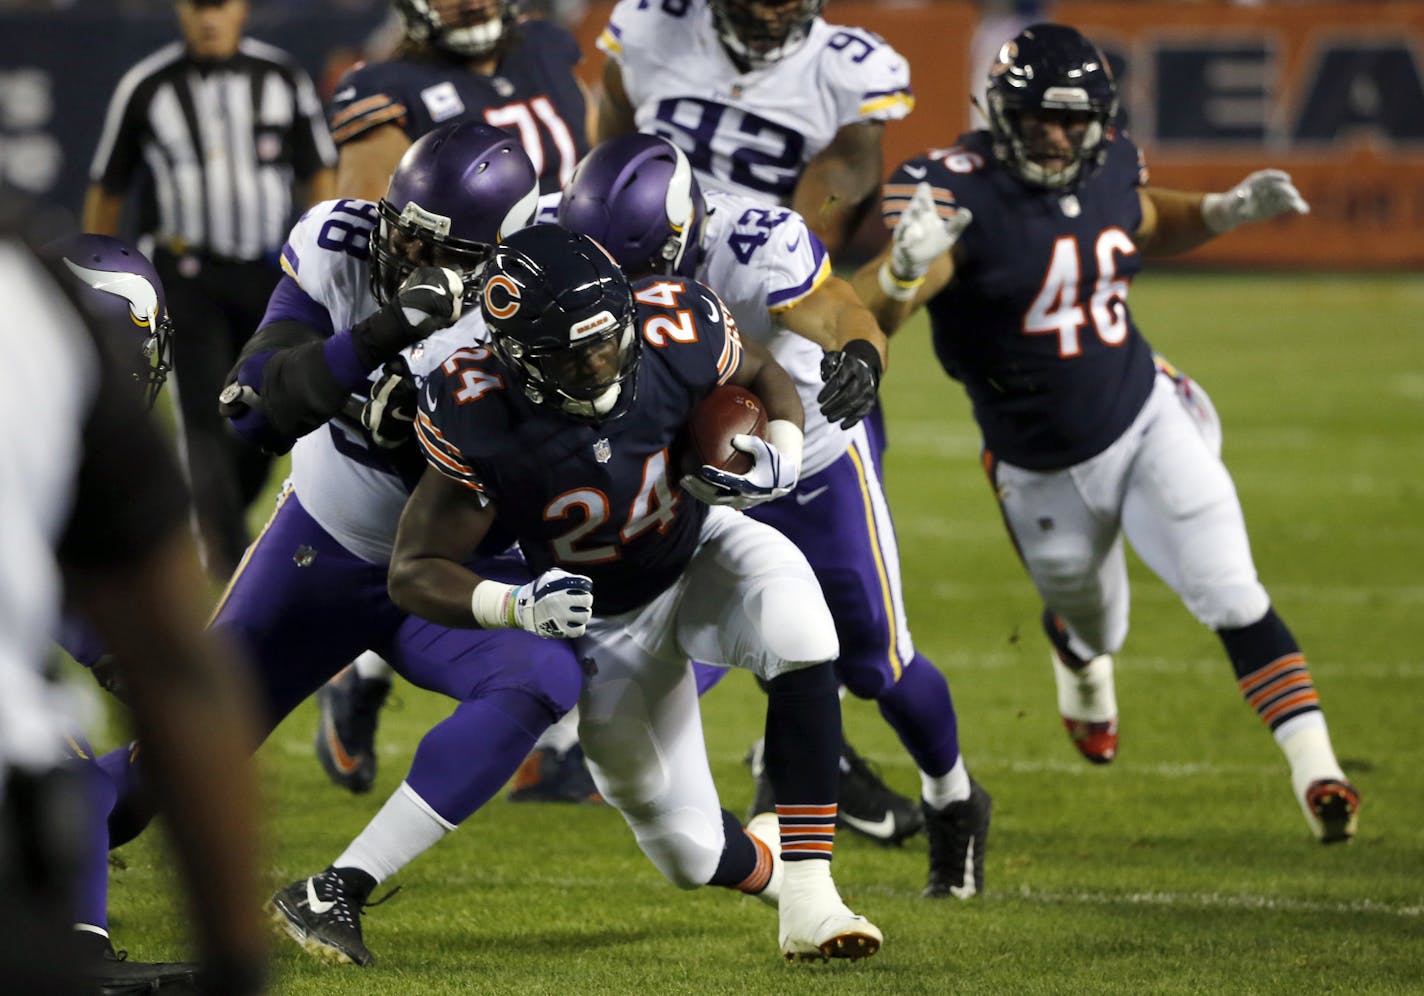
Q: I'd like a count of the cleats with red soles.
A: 2